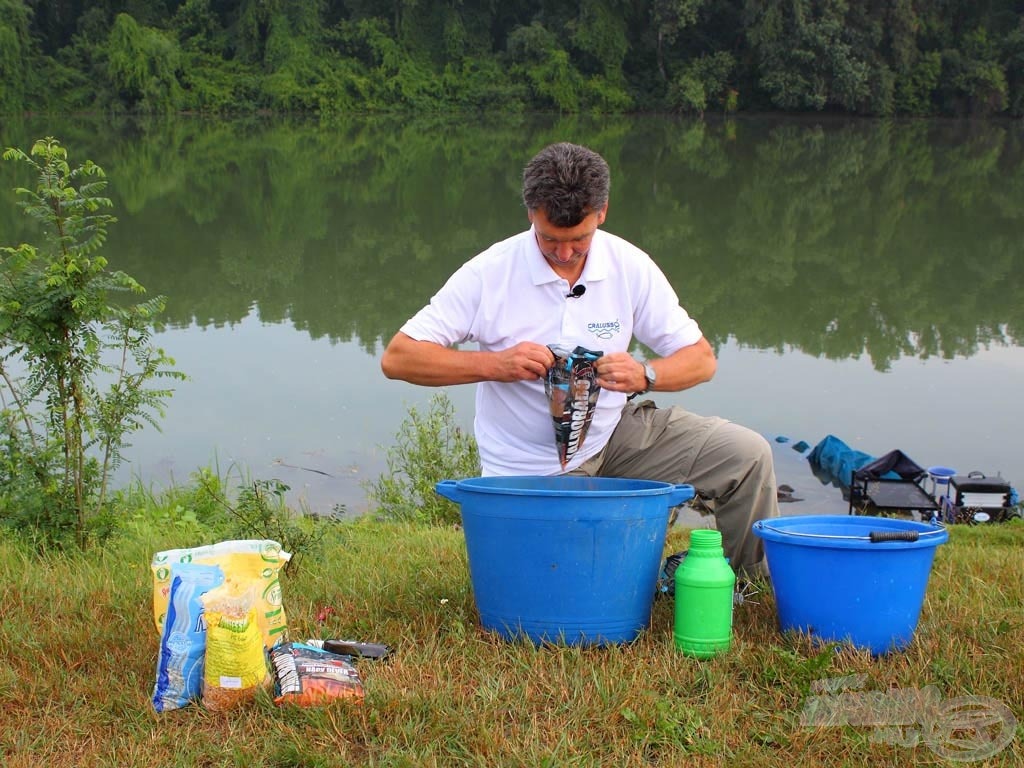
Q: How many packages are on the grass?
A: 5